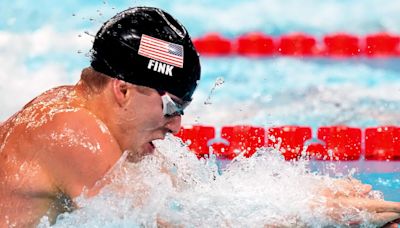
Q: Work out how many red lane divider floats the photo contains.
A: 10